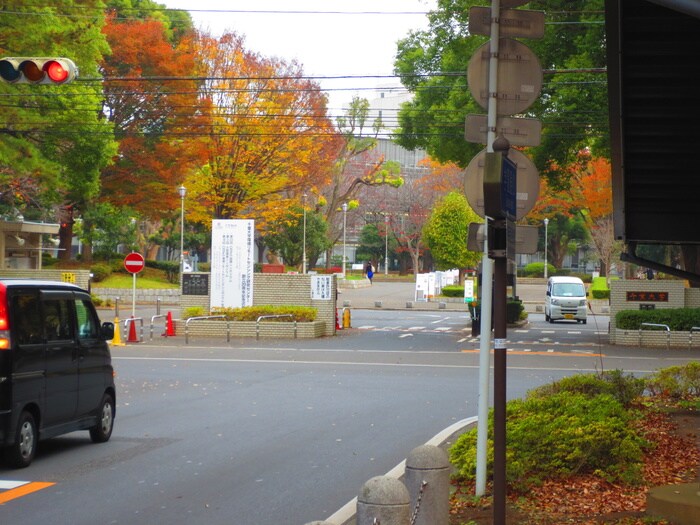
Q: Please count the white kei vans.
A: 1